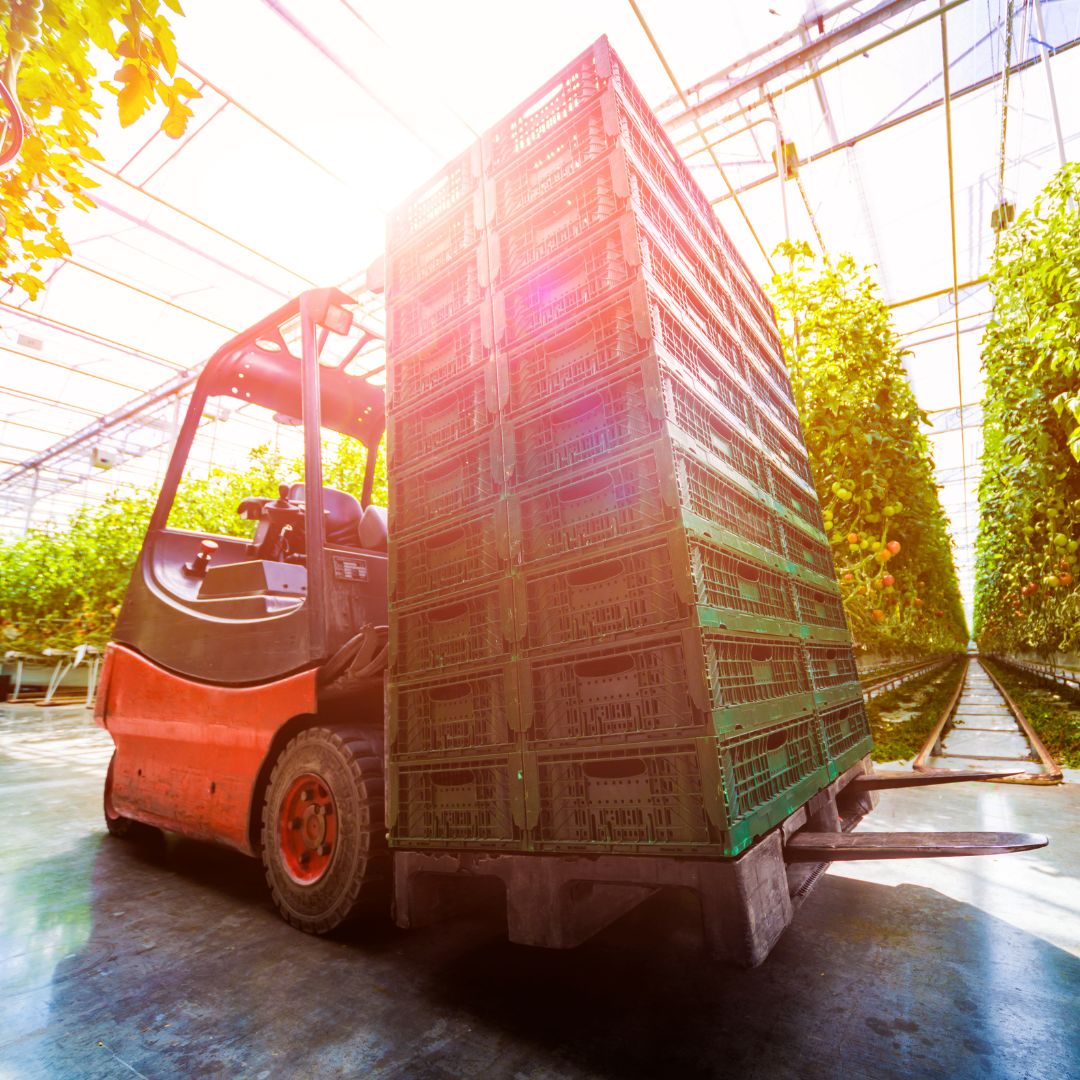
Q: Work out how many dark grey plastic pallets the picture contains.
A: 1